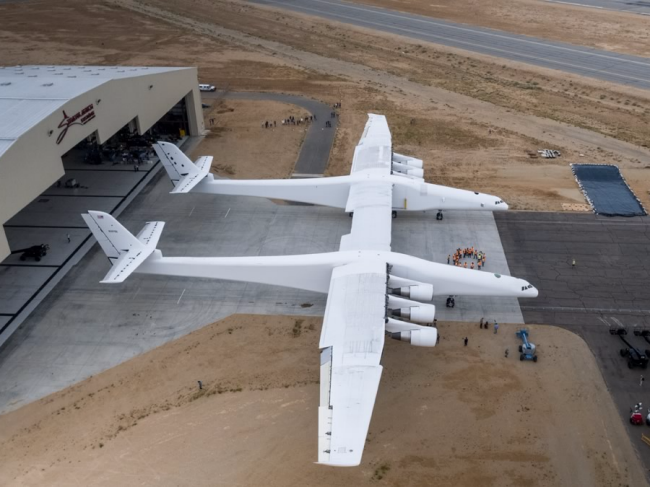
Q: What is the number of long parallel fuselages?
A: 2